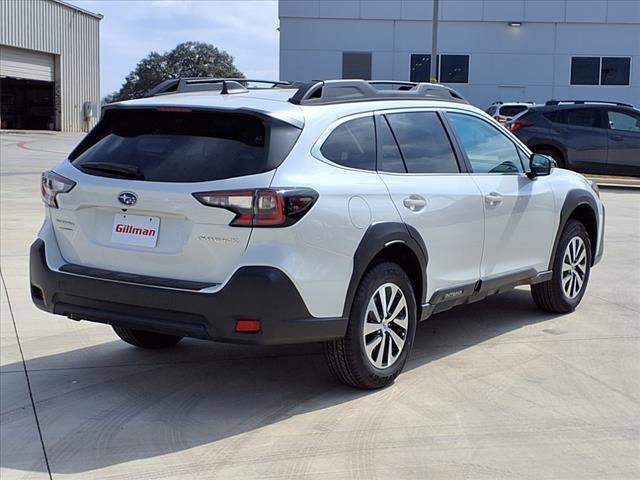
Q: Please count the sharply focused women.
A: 0